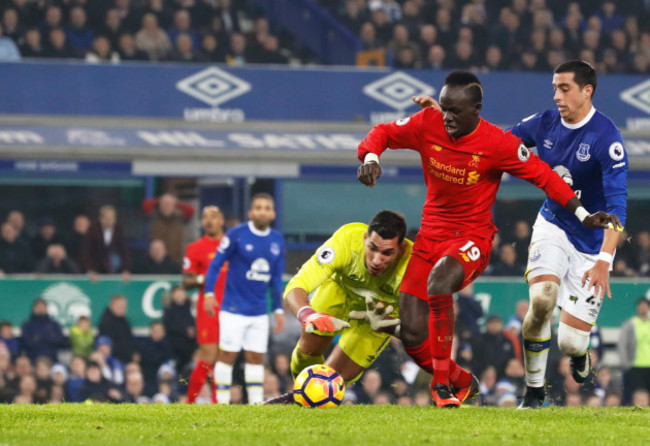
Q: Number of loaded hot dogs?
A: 0